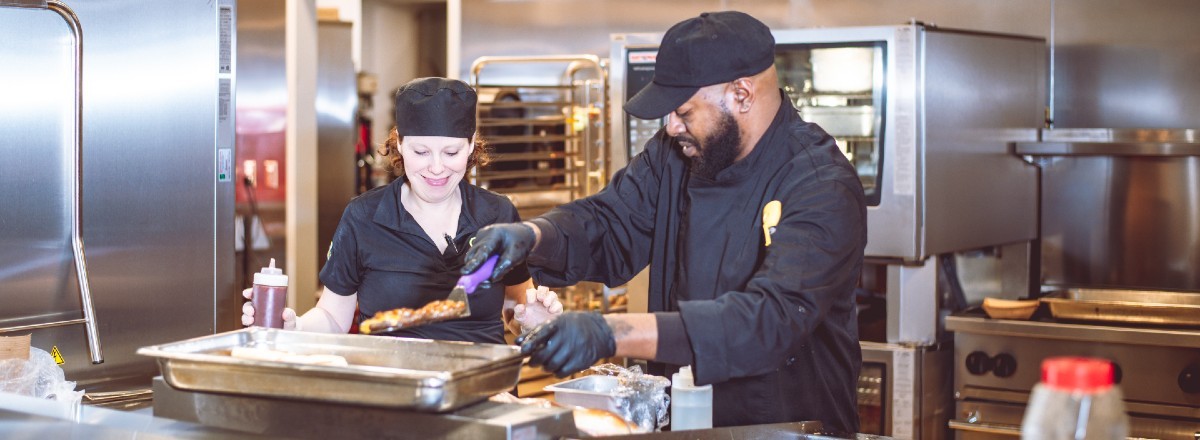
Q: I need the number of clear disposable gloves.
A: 2